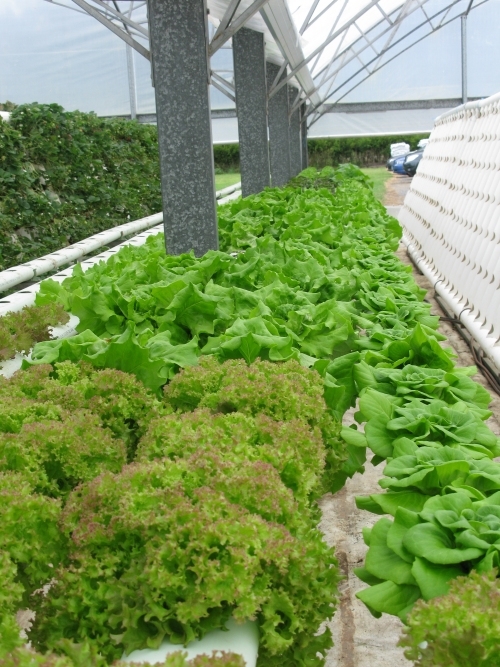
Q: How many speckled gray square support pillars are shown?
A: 5